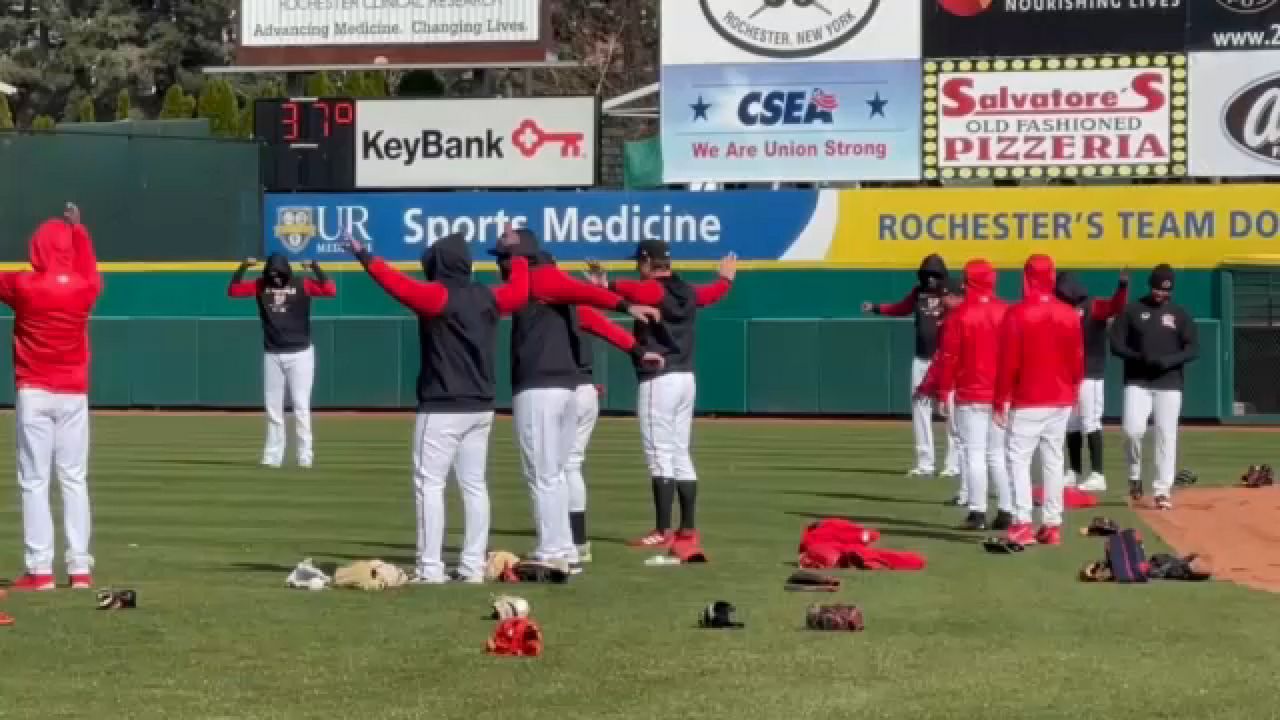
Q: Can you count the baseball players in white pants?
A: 12